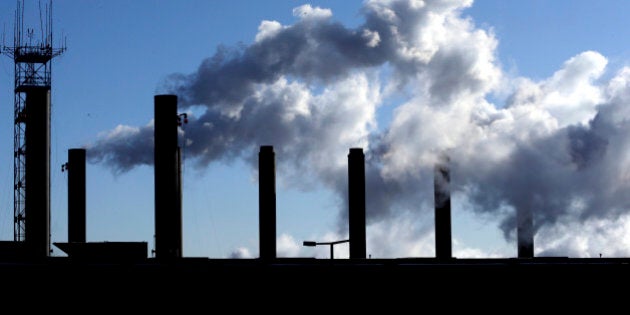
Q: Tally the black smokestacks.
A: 7